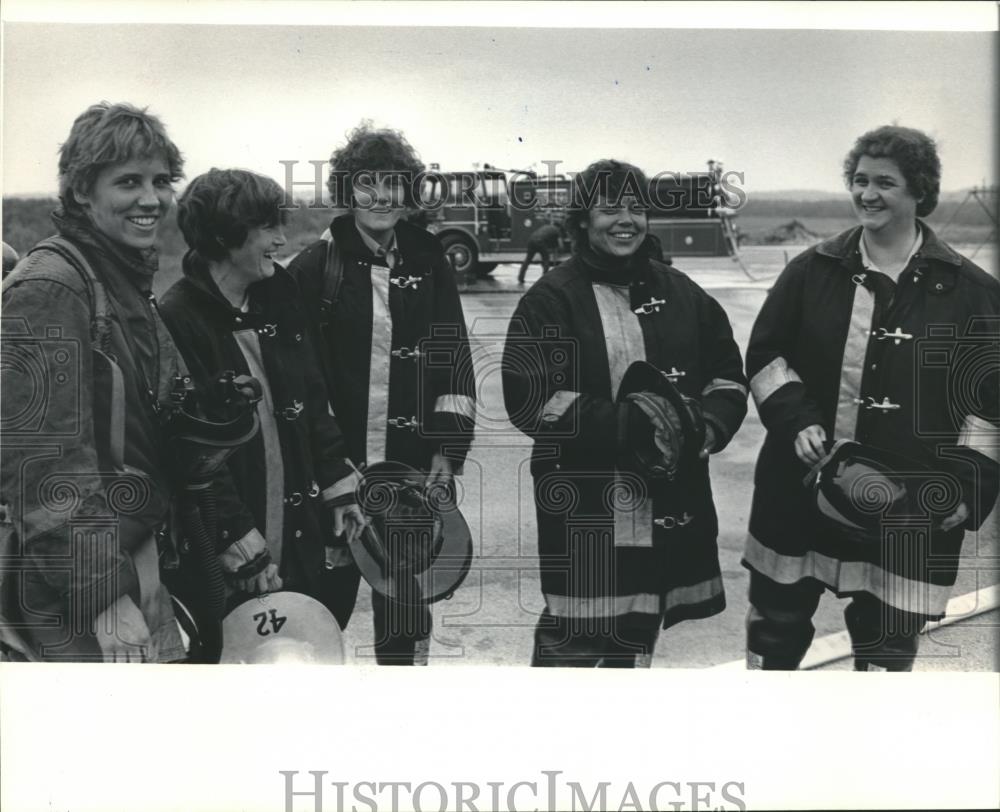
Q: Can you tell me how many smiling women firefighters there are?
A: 5